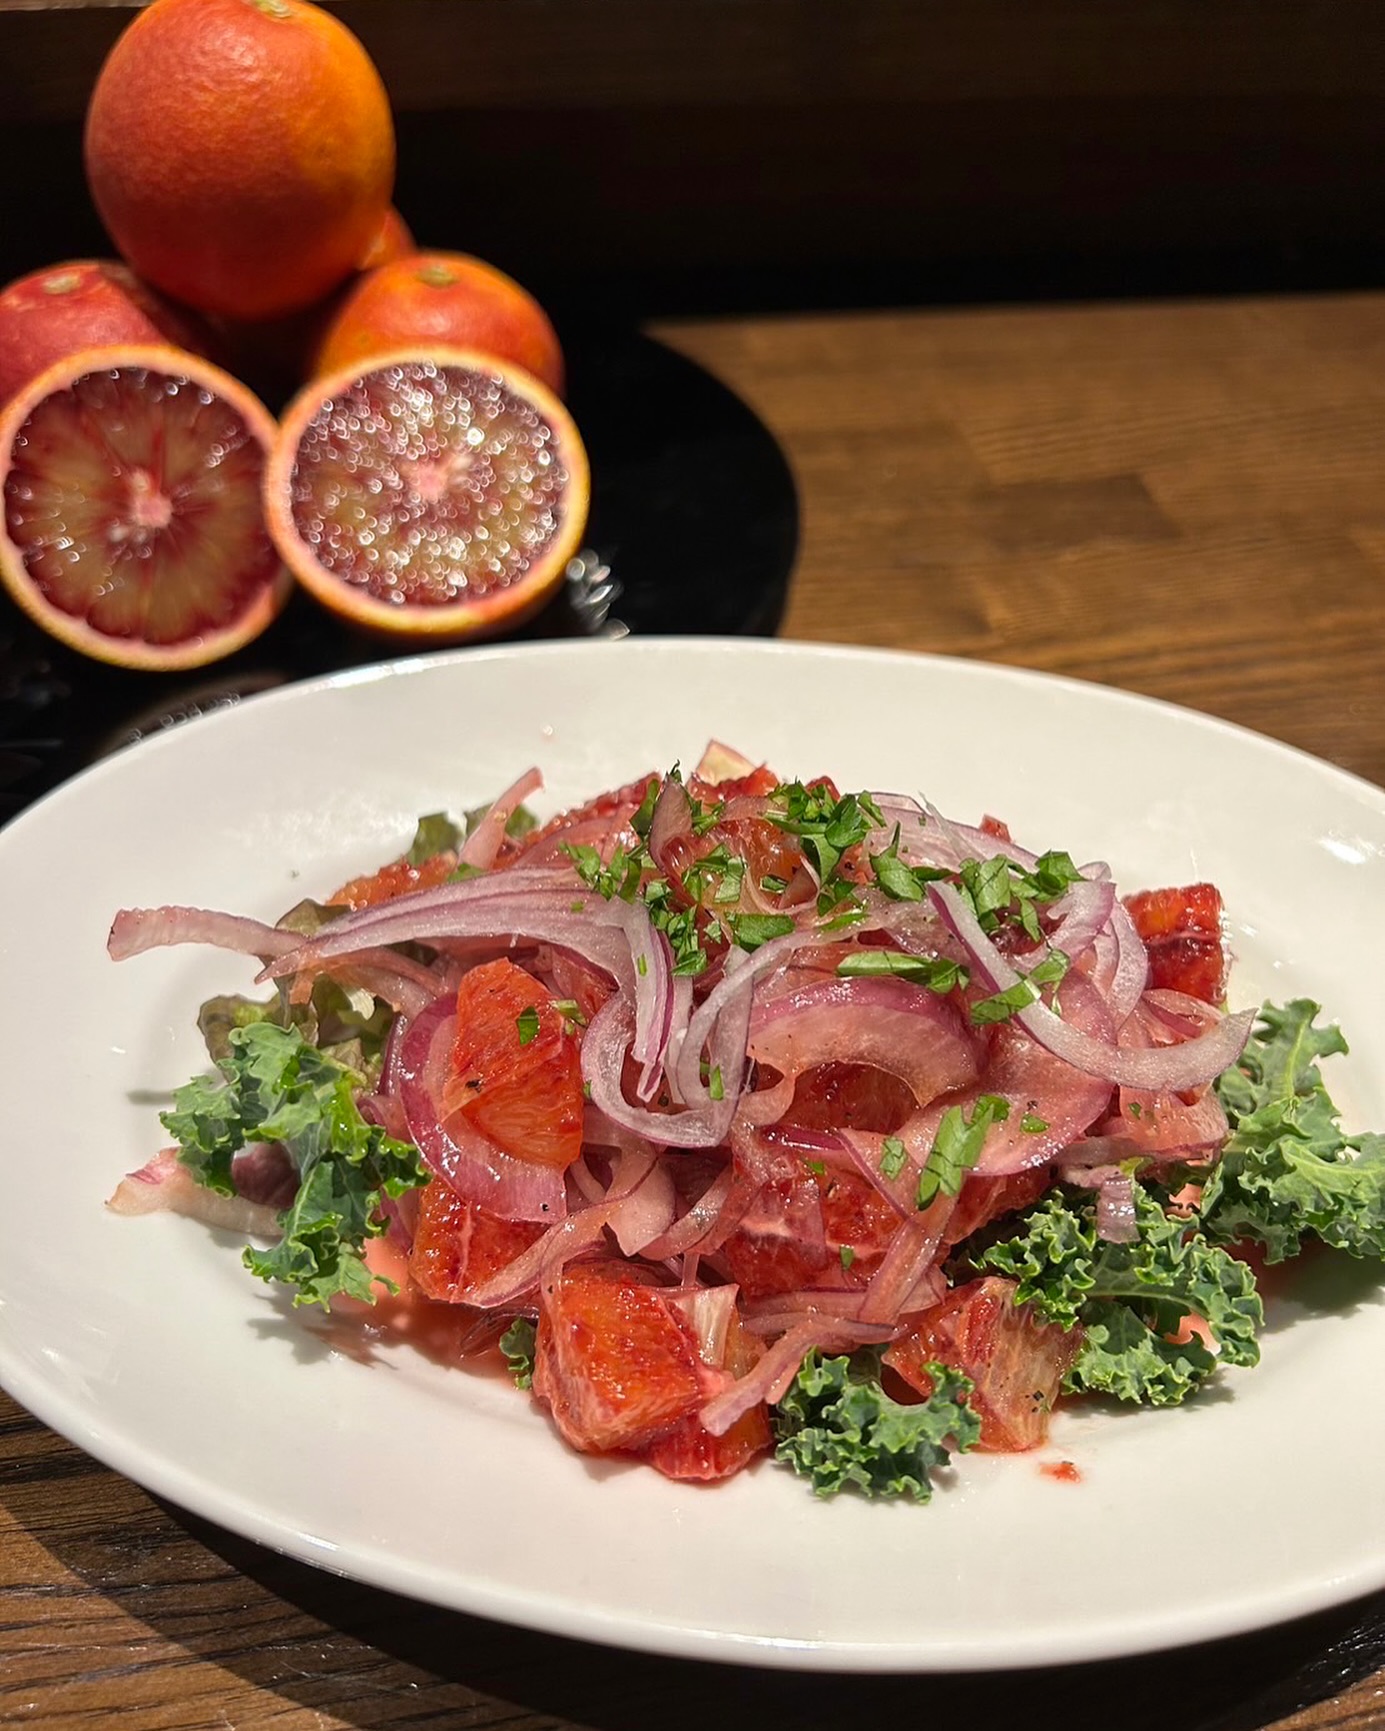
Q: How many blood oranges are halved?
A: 2